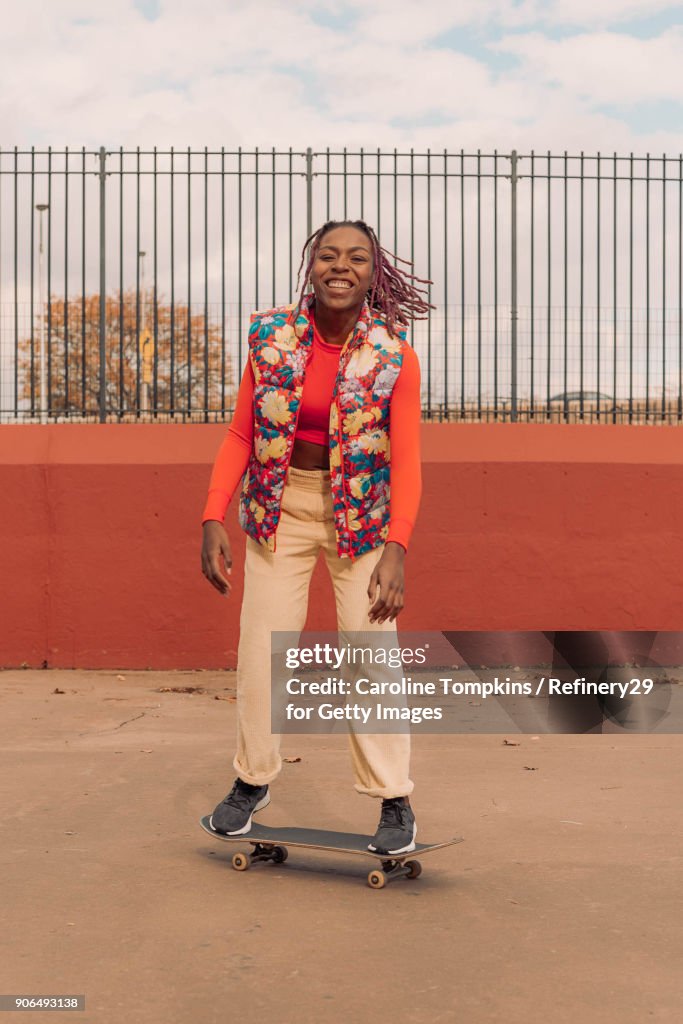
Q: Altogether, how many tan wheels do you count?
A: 2